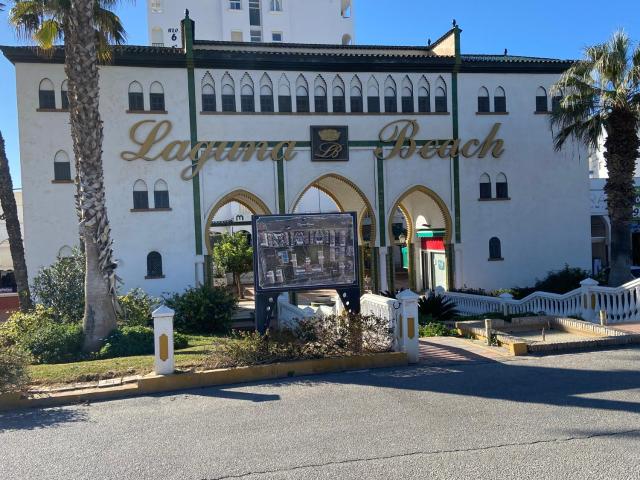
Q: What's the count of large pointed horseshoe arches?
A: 3